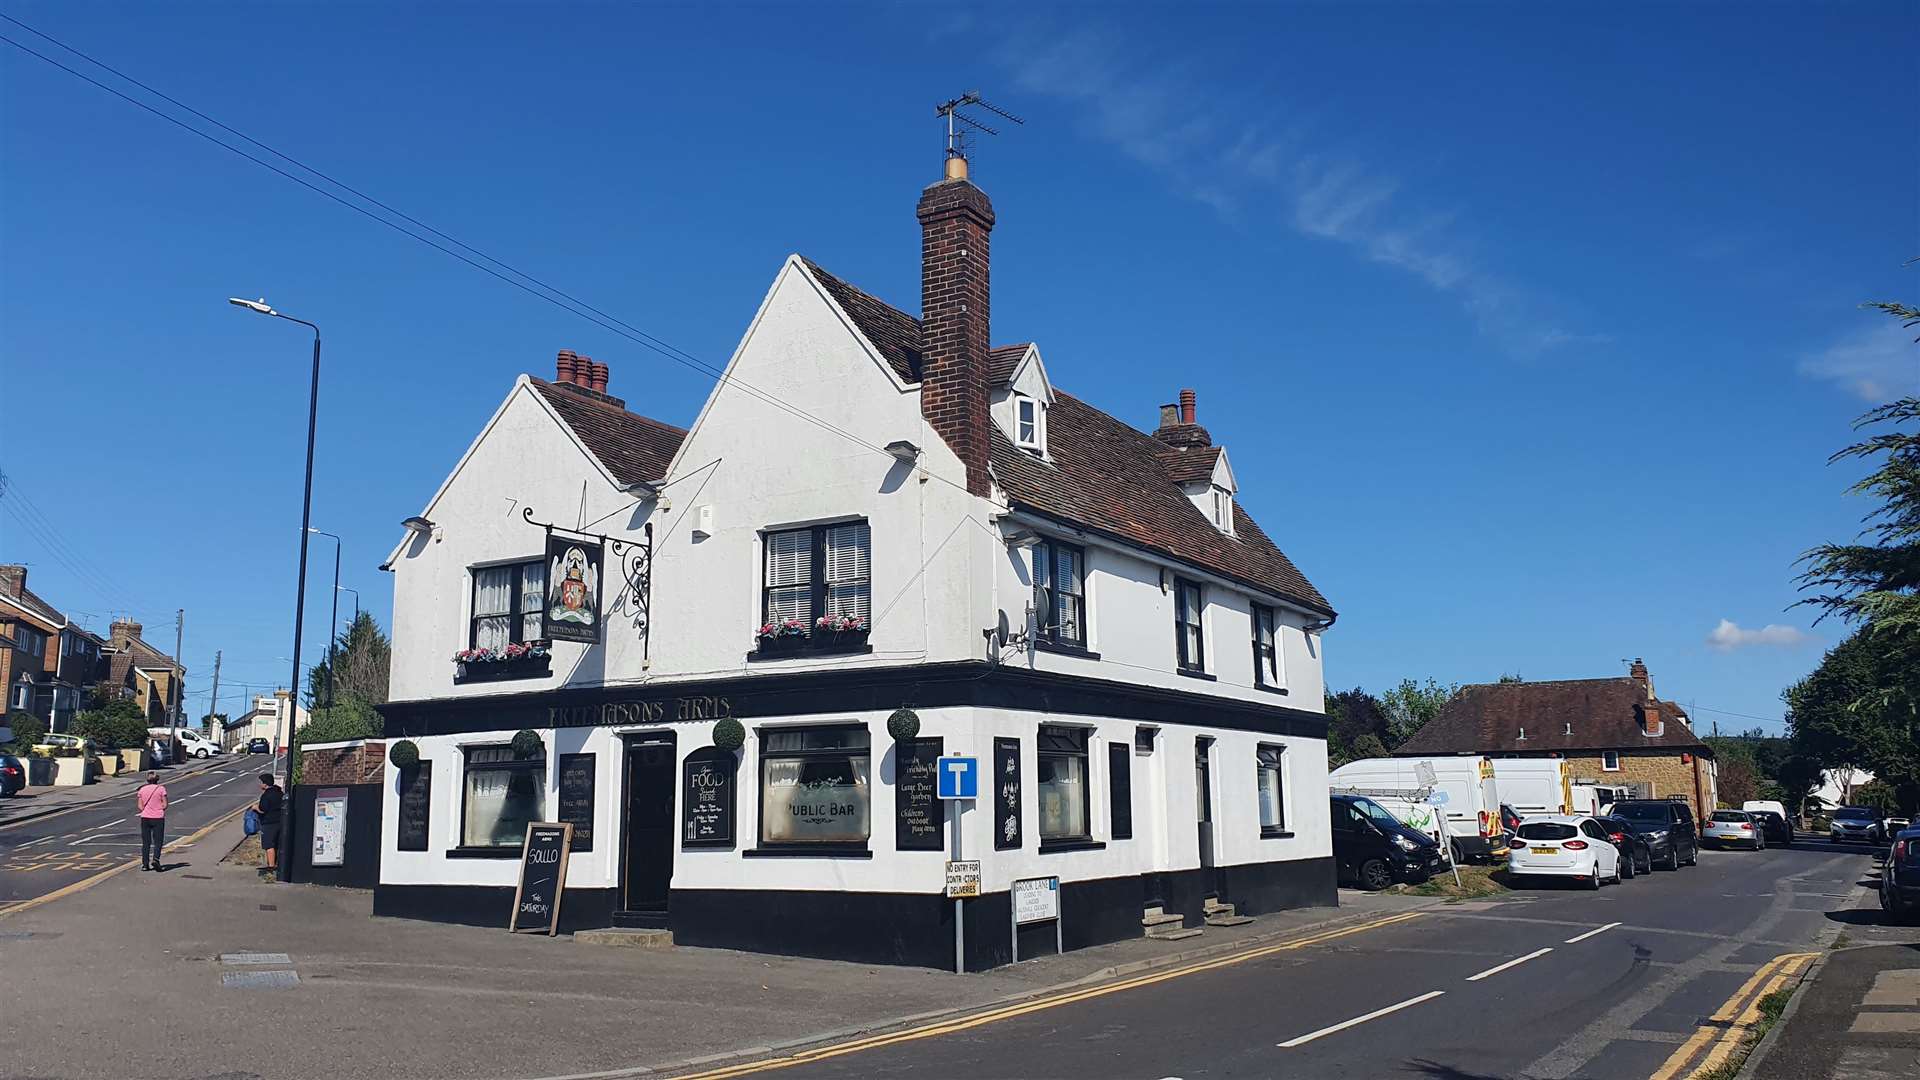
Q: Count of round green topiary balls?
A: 4